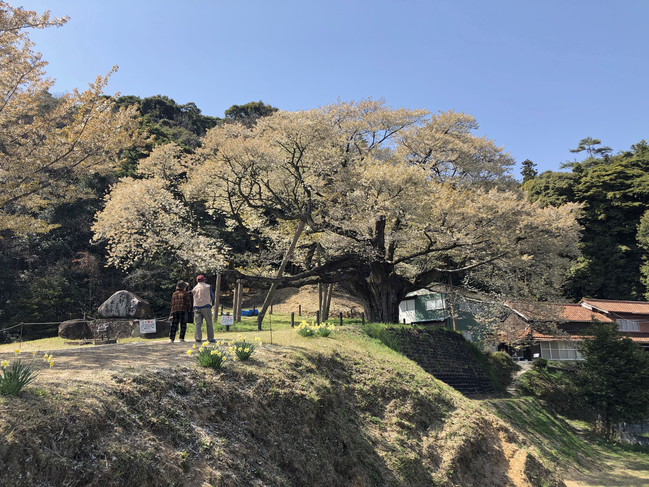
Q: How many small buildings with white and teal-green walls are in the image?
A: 1